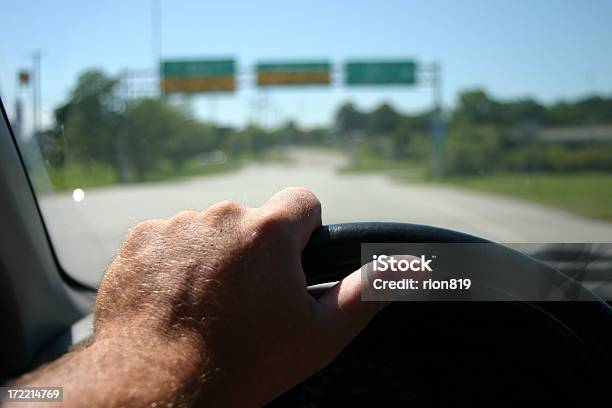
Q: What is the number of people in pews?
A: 0